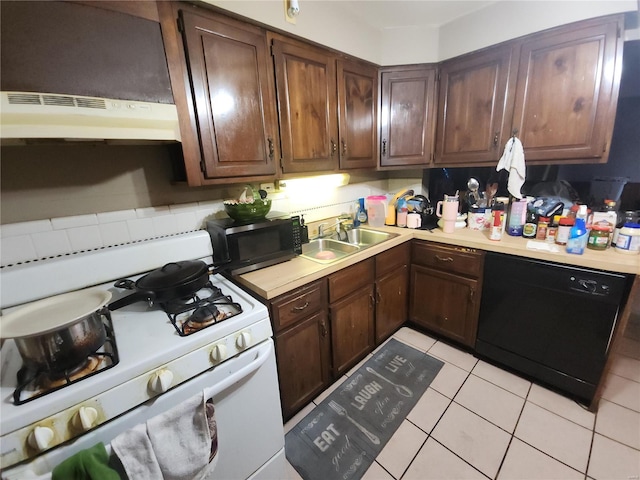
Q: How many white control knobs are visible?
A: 5